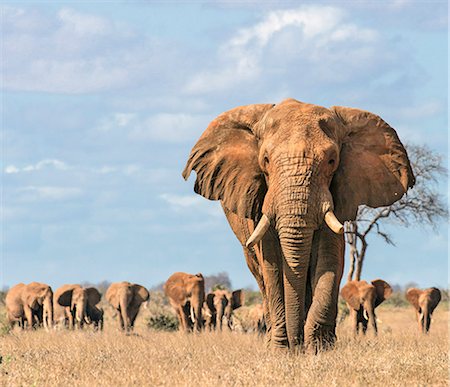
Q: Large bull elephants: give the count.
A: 1